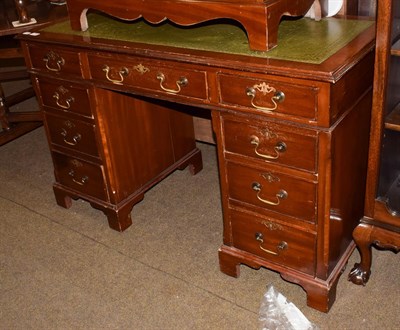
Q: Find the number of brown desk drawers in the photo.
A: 9